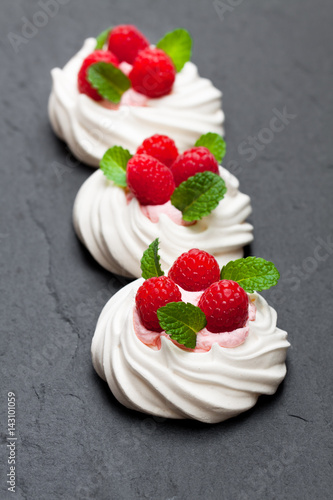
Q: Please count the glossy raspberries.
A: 9